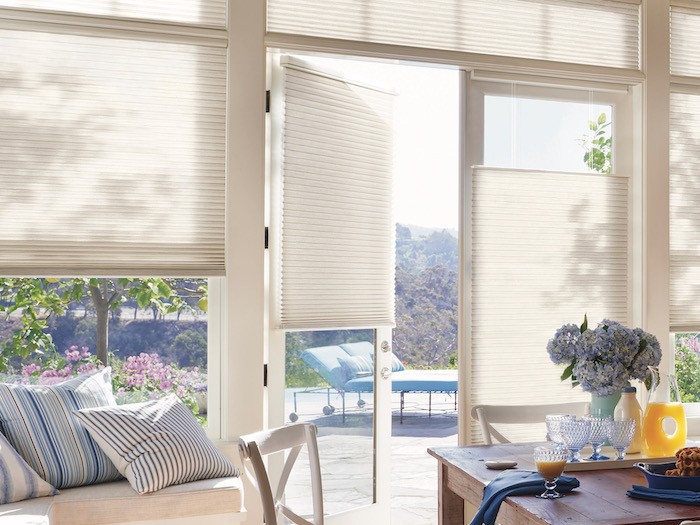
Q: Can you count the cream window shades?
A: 7